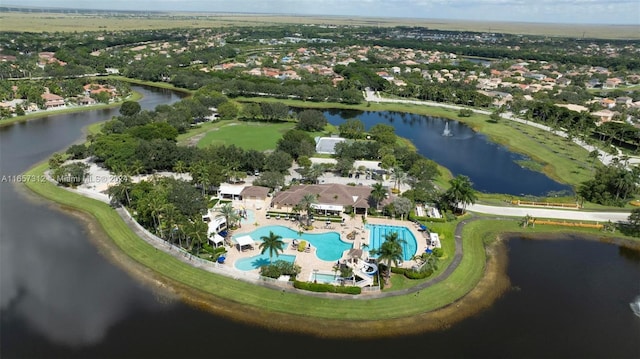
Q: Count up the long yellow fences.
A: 2